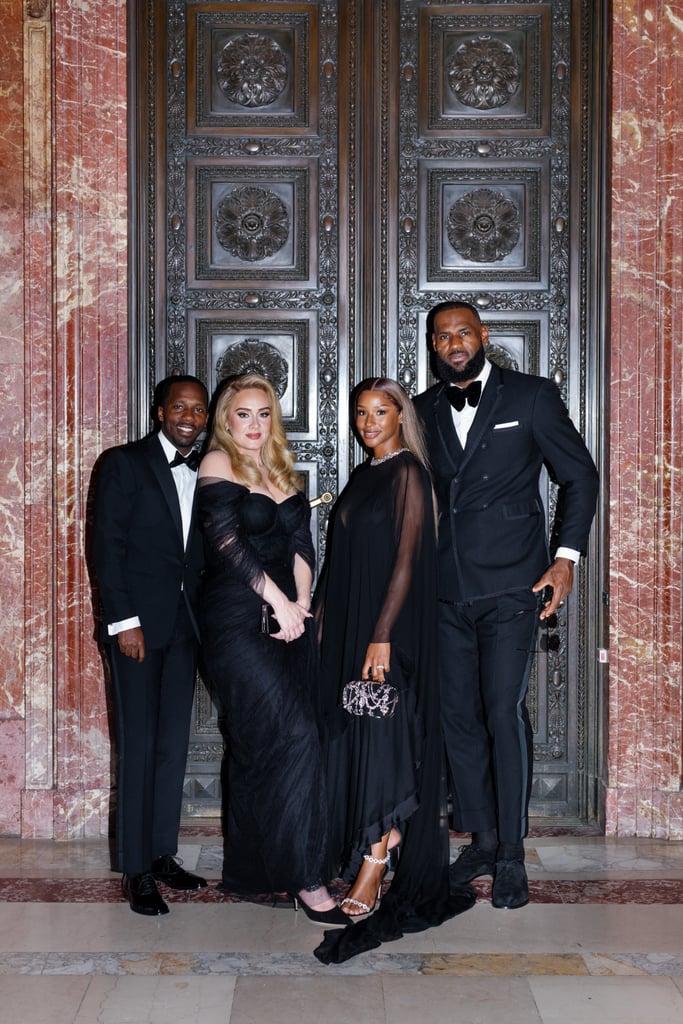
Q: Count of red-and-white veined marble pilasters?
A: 2